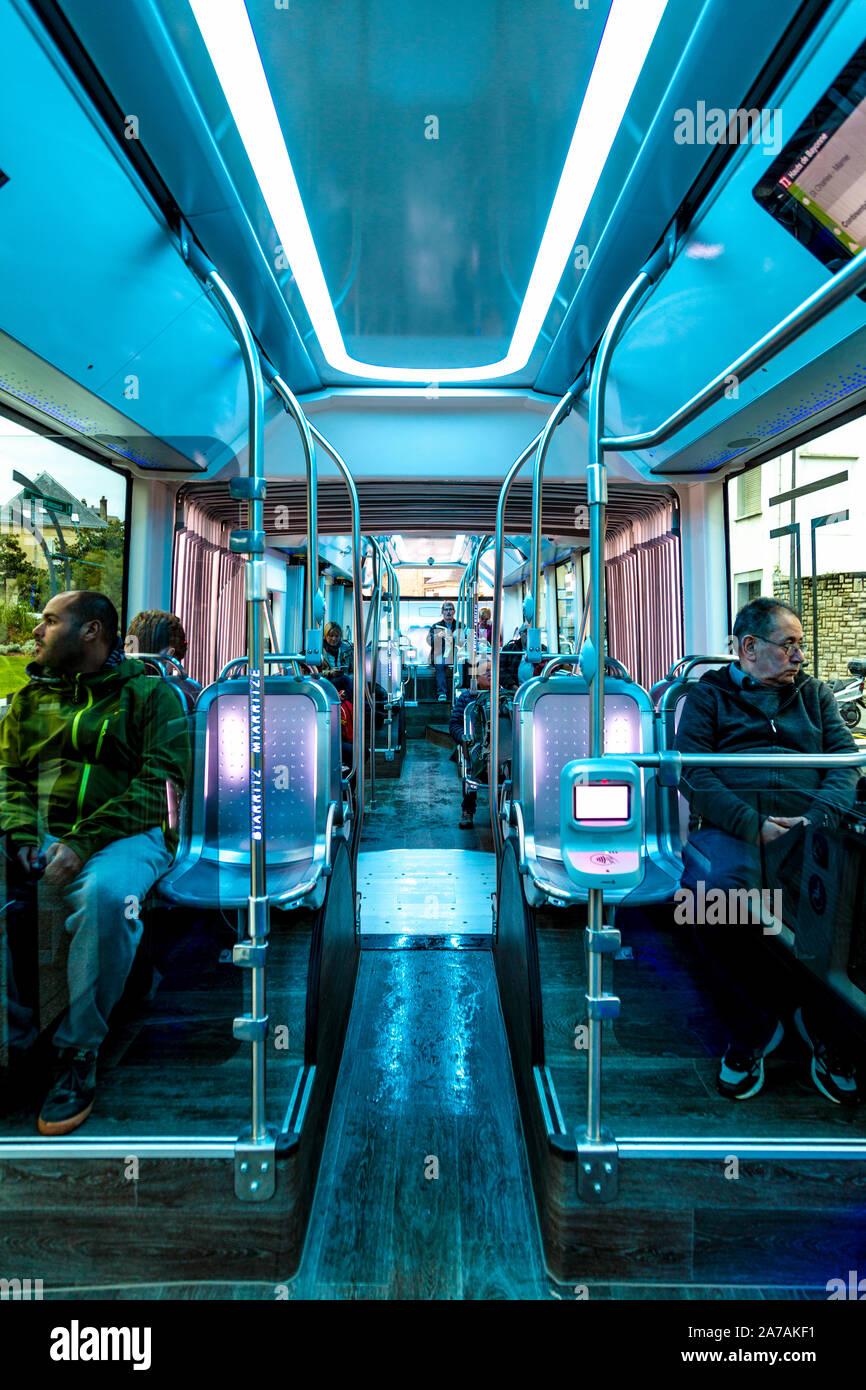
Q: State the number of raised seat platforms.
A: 2